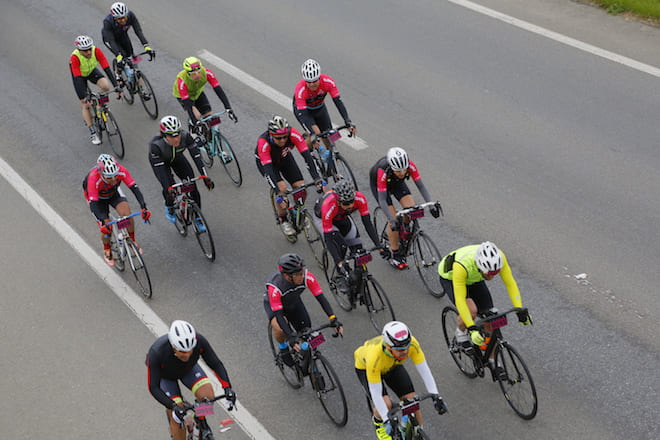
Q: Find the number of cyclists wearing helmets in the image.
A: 13